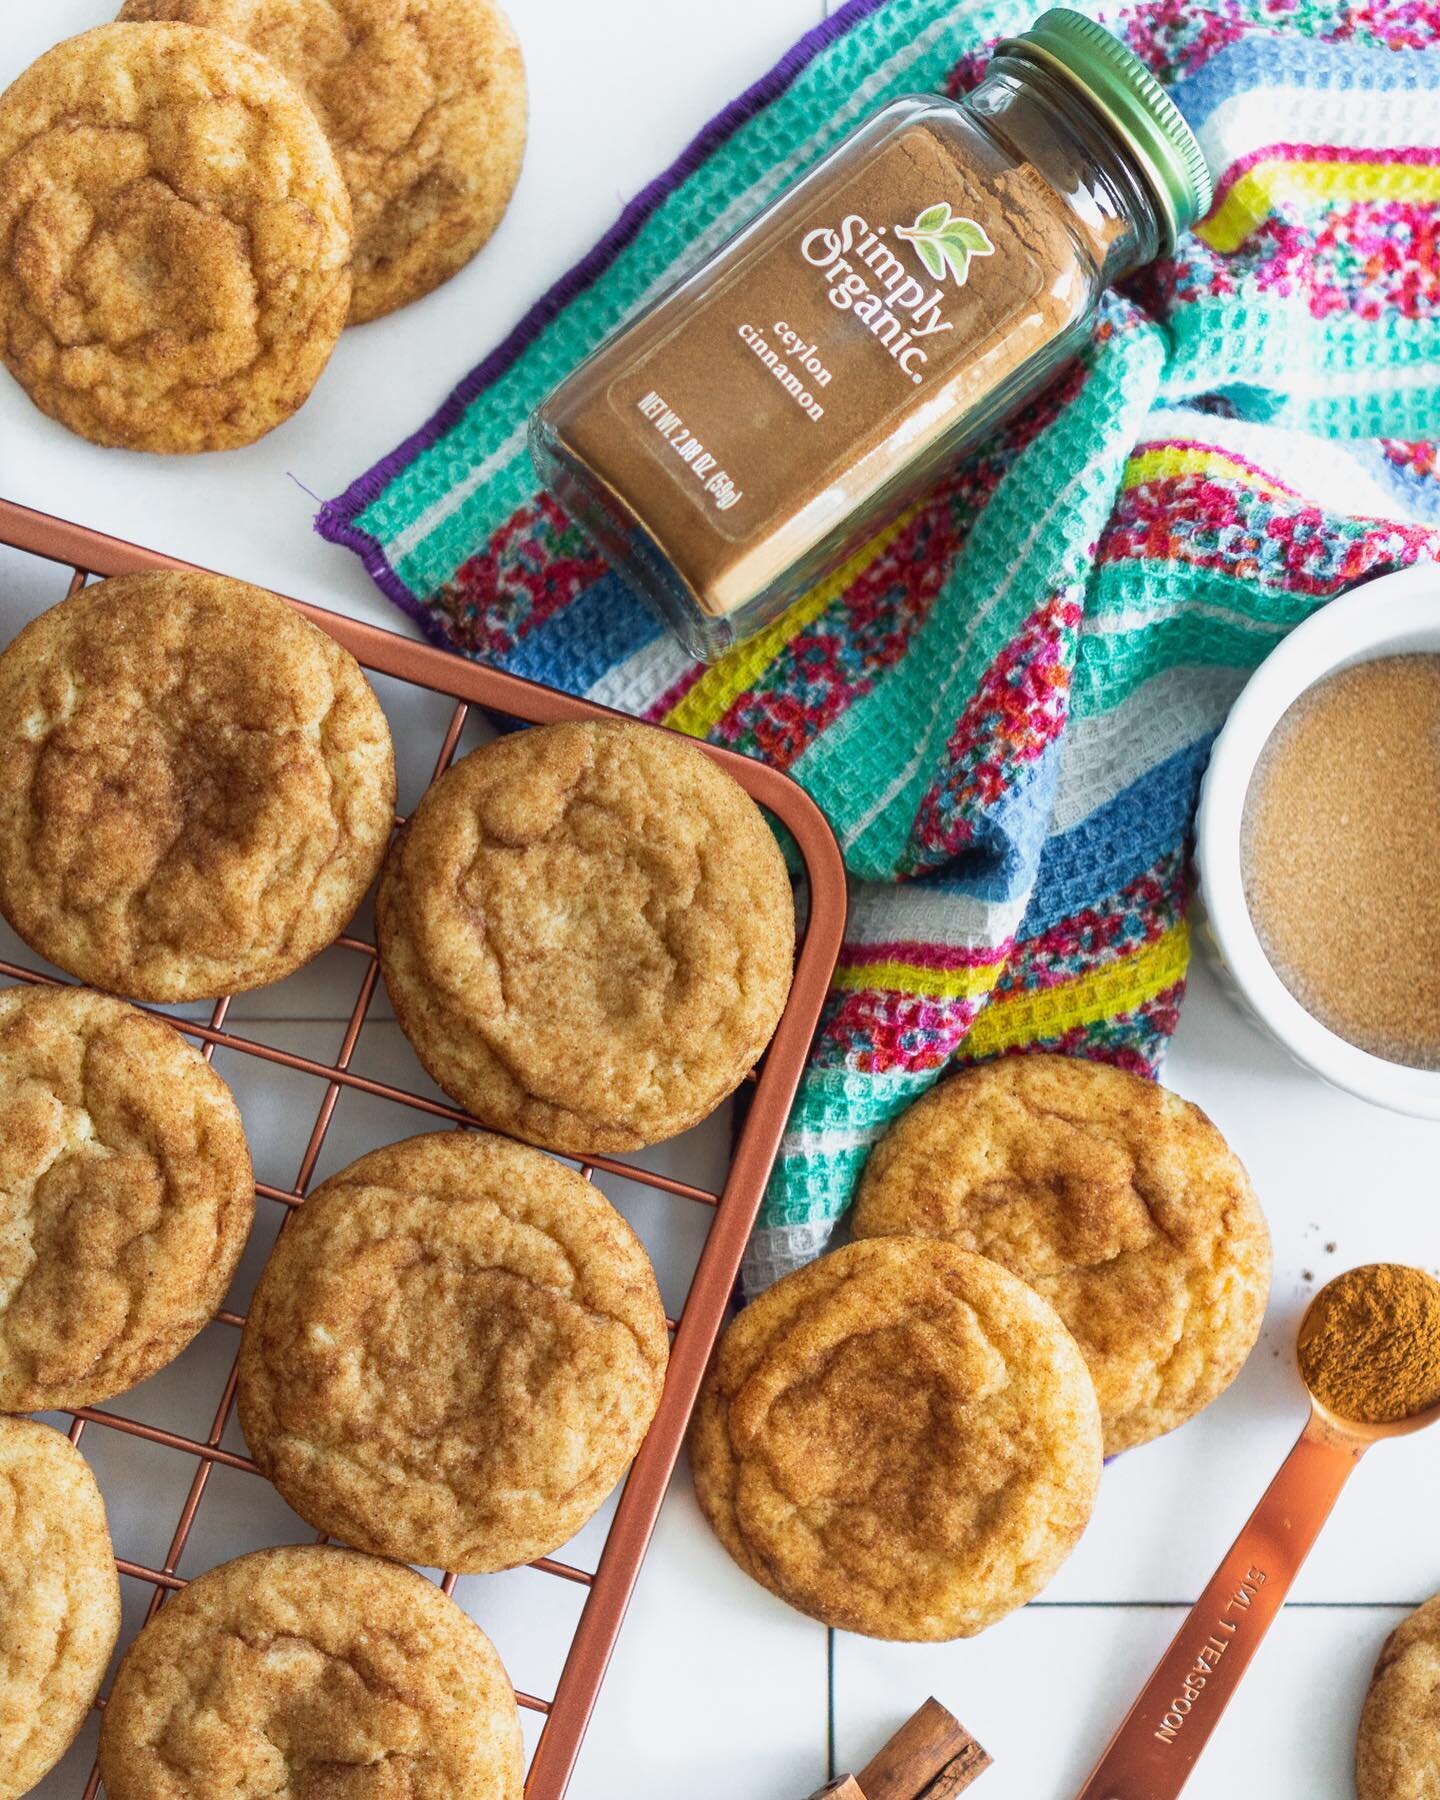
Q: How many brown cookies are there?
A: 11